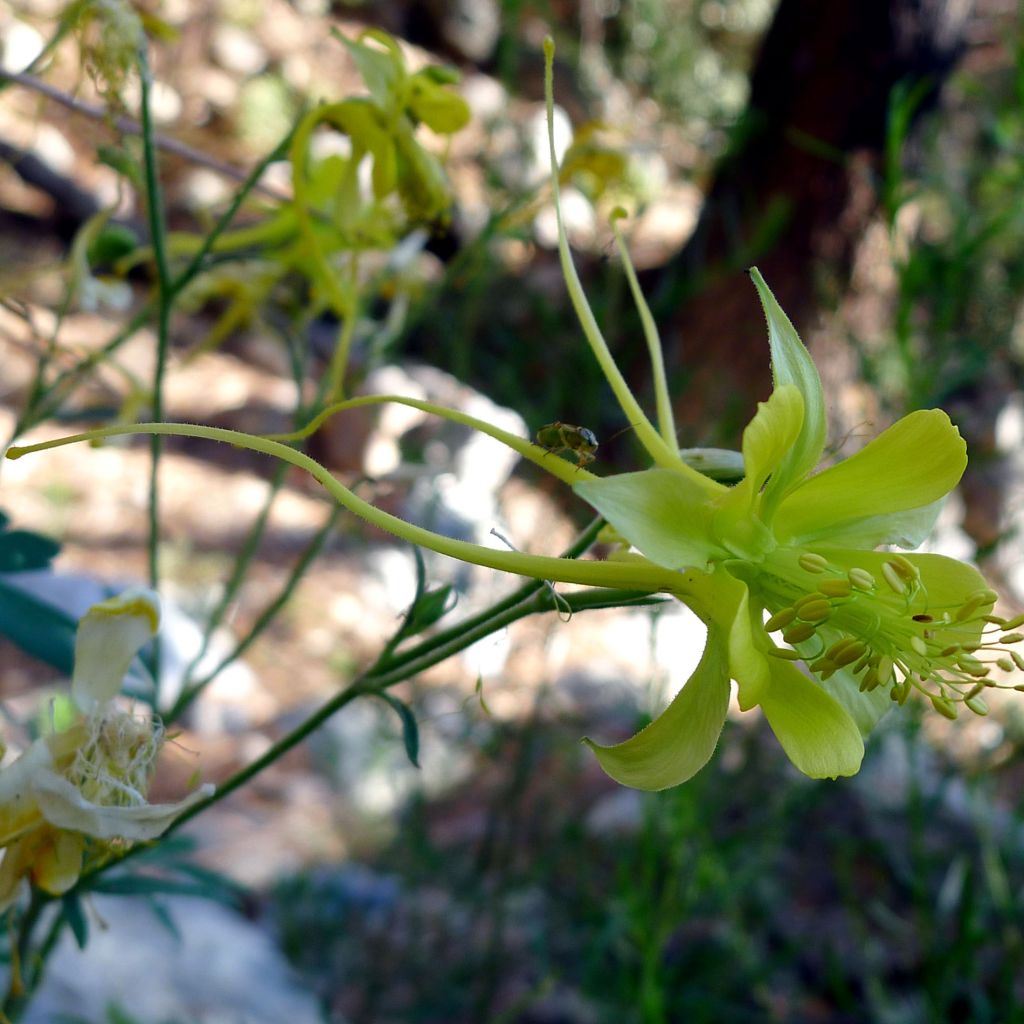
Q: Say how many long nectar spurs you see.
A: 4